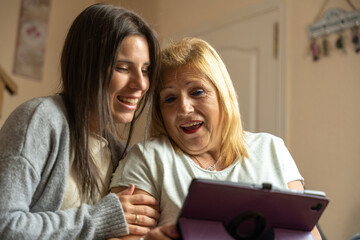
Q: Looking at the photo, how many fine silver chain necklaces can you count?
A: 1